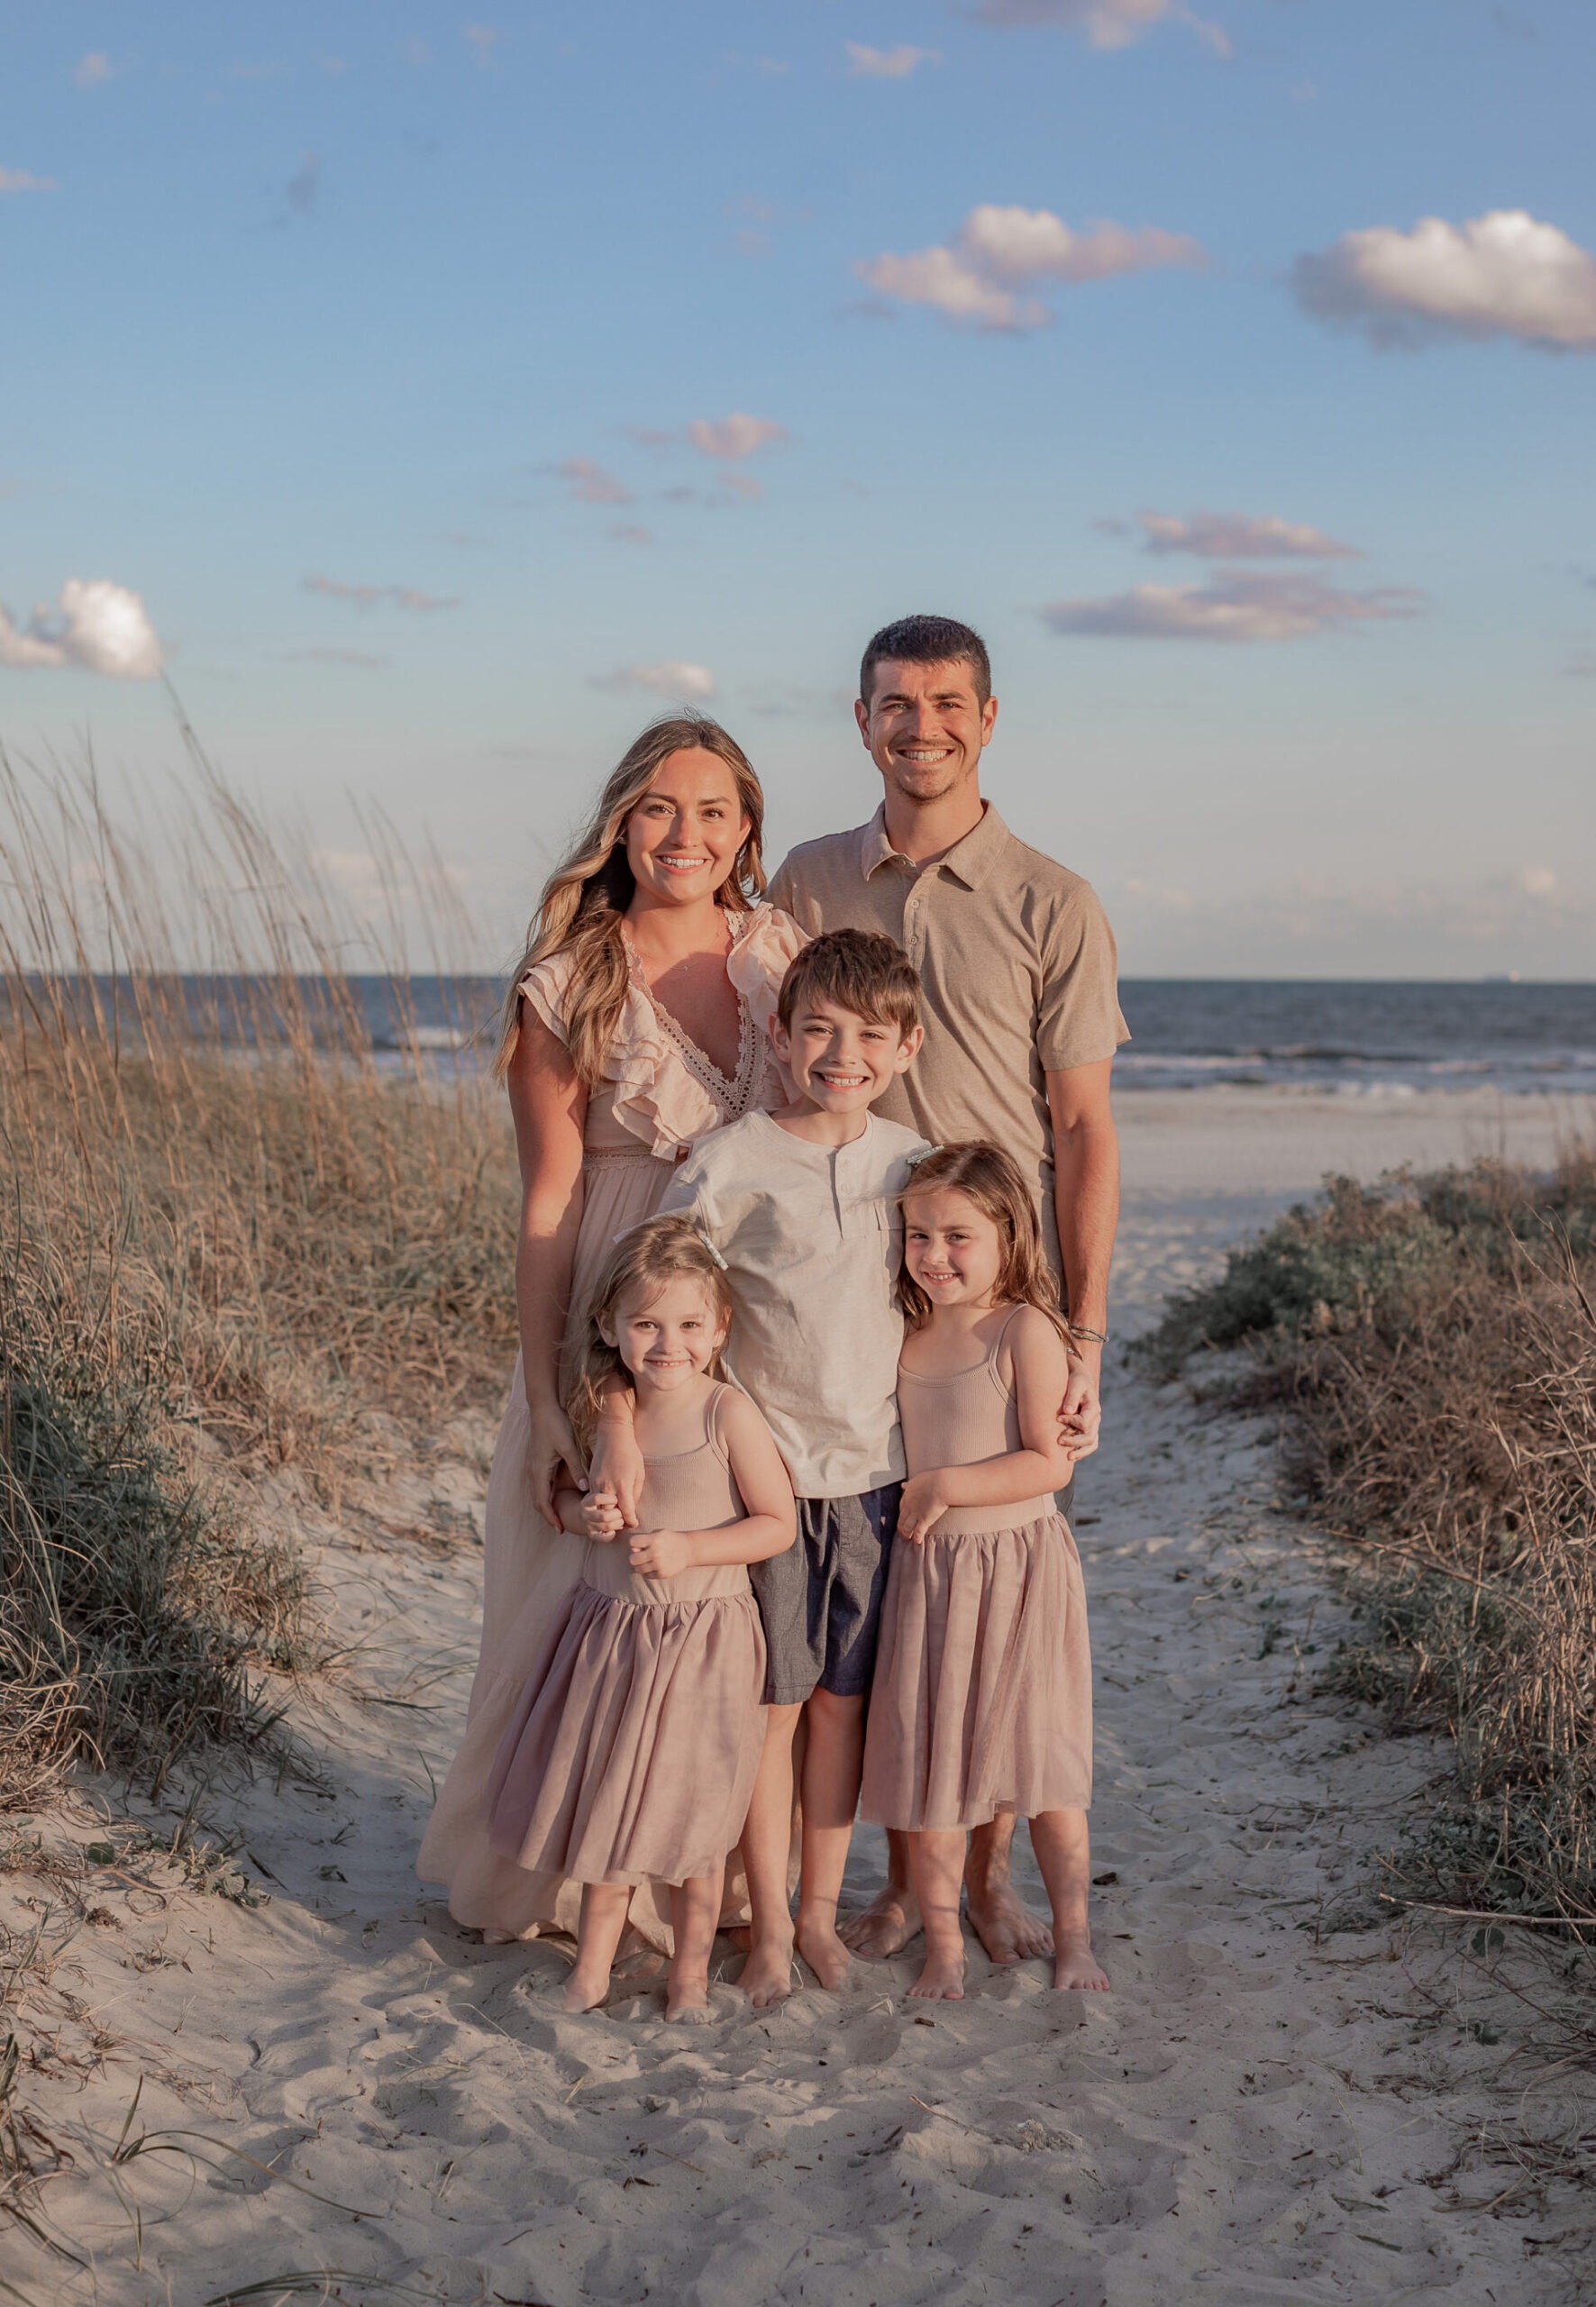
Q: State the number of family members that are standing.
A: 5